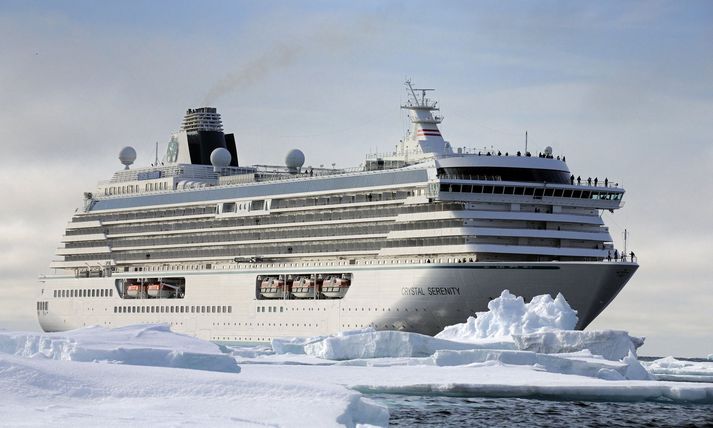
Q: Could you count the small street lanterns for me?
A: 0